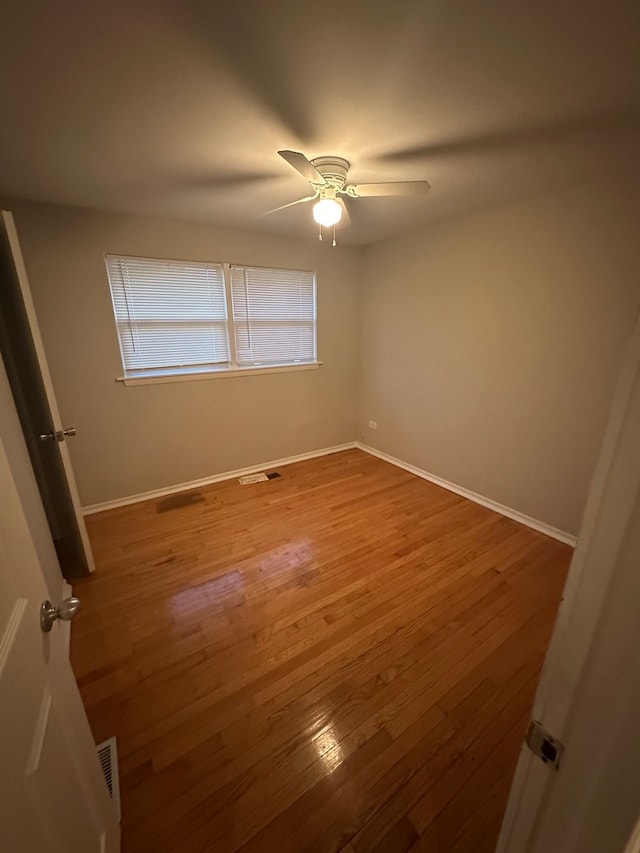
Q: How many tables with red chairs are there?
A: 0